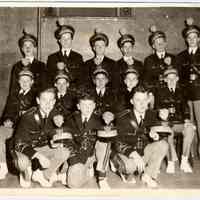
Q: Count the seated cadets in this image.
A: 5